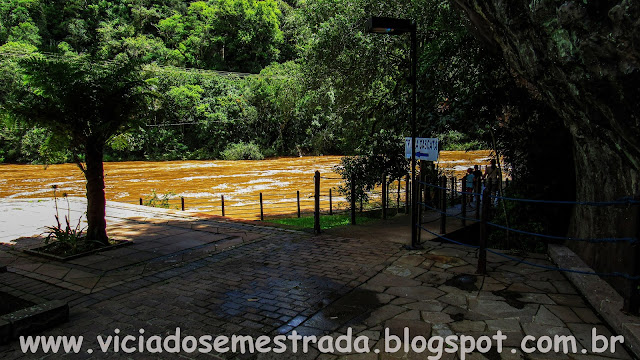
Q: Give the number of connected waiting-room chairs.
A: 0